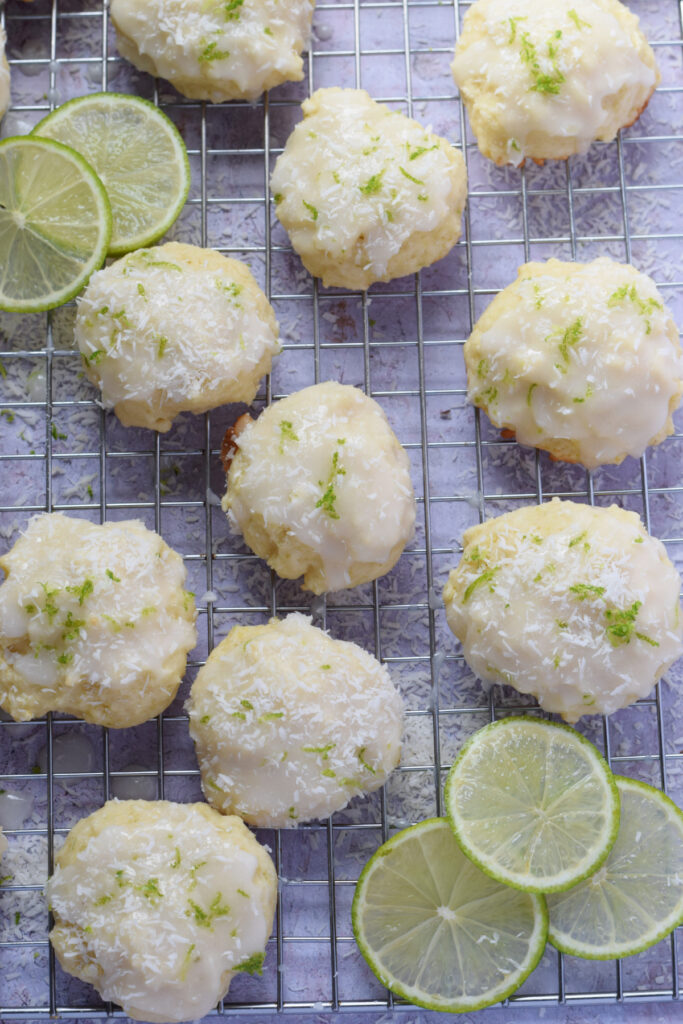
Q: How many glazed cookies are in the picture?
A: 10